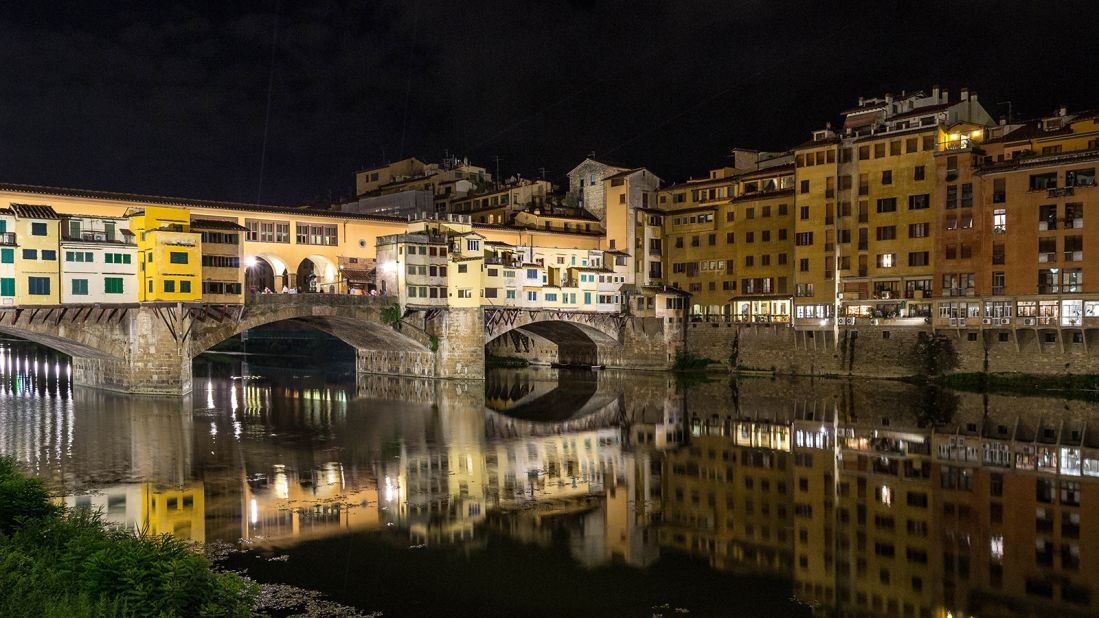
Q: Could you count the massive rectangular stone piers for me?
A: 2